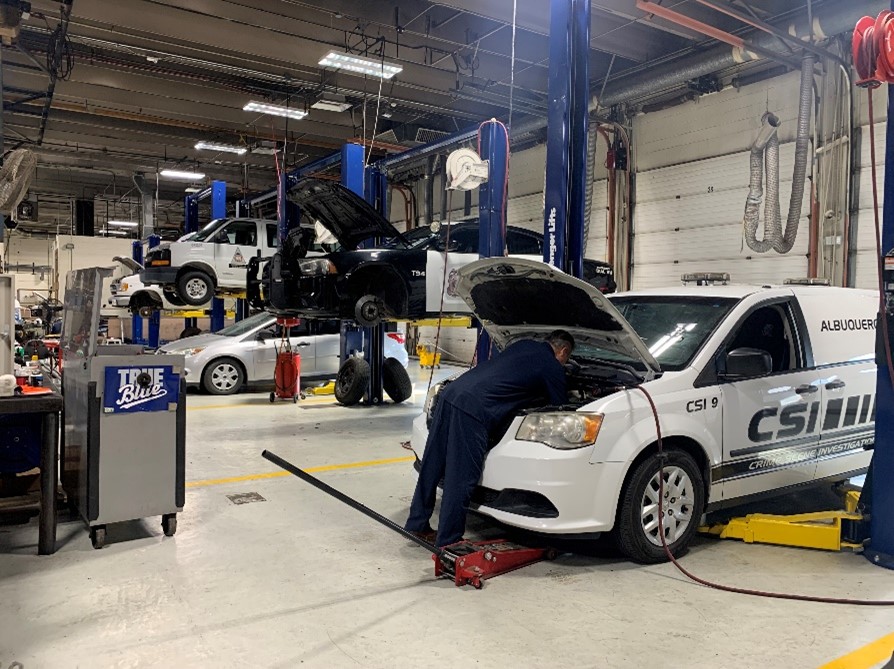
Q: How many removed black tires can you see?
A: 2